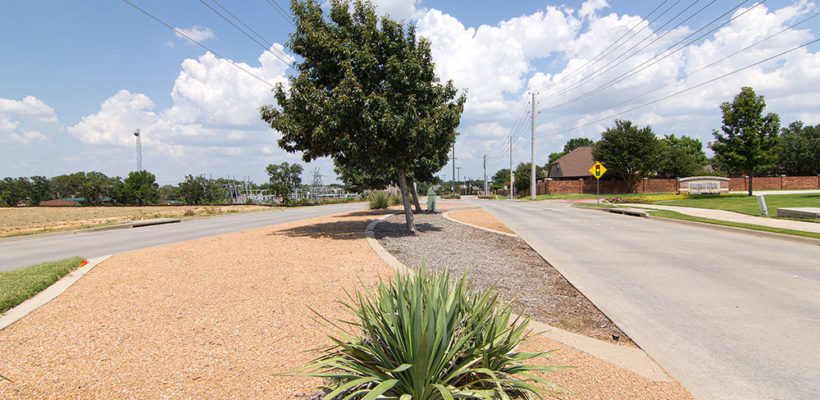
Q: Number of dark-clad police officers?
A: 0